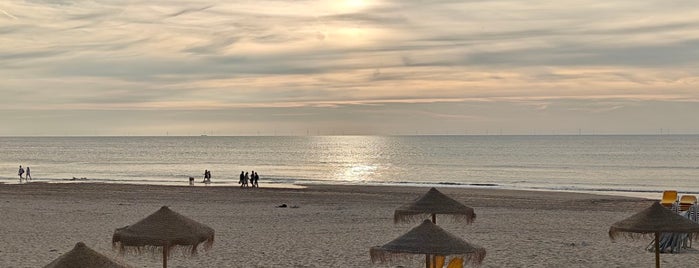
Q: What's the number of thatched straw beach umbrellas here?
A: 5